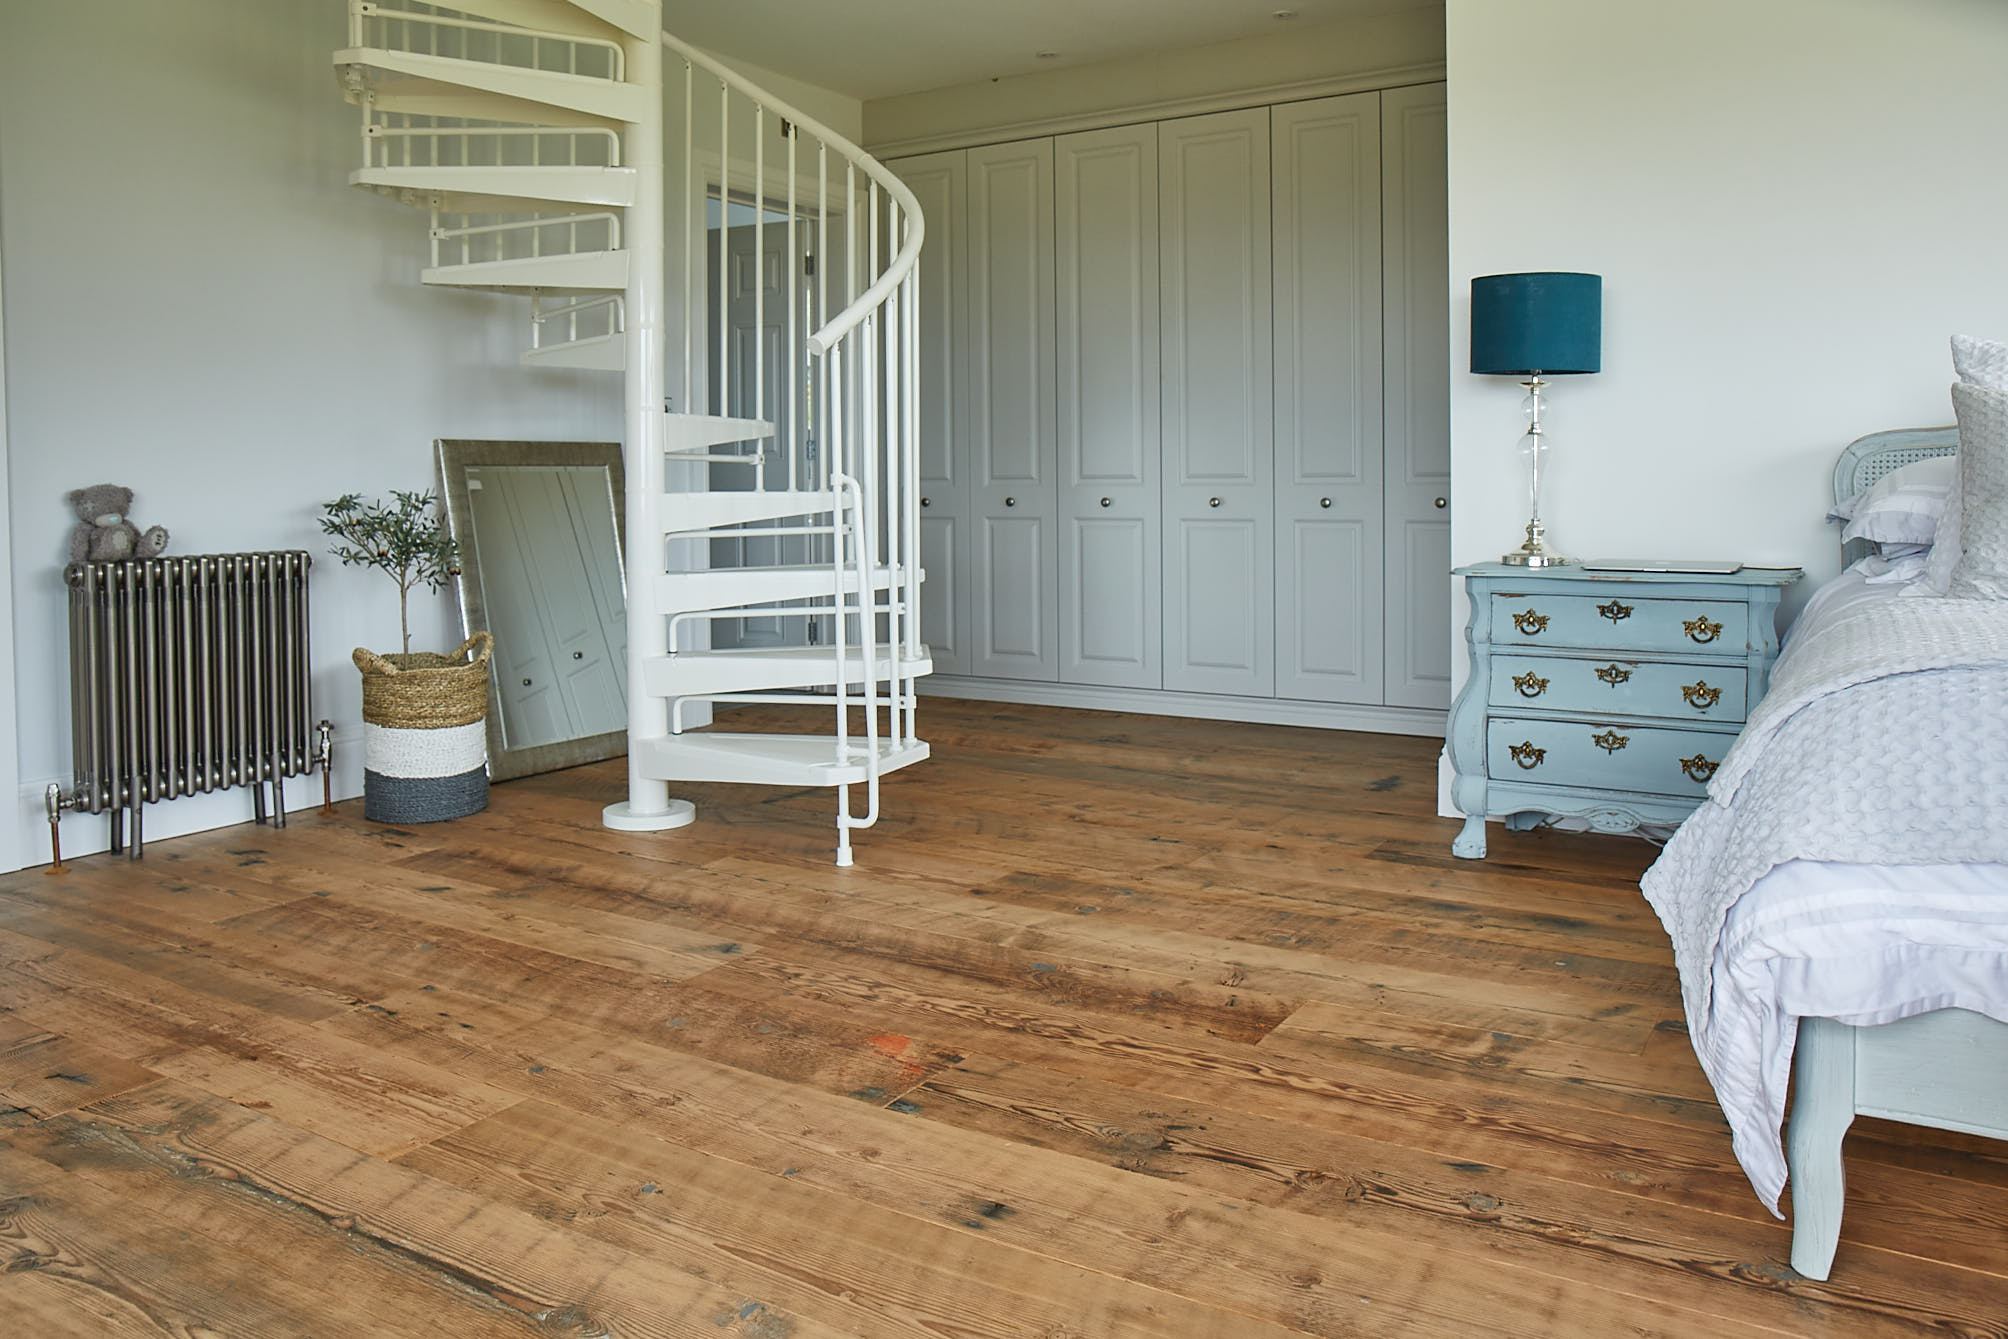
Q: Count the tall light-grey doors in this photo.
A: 6